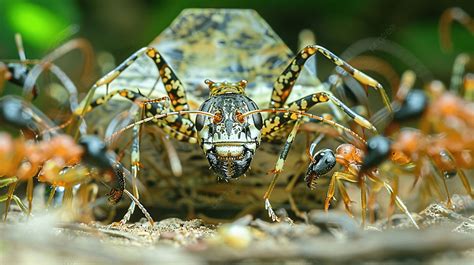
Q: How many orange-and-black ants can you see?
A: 6